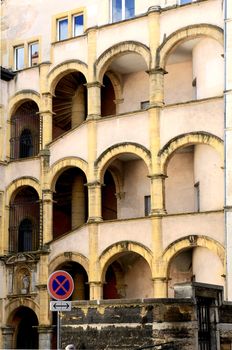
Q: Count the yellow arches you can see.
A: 12